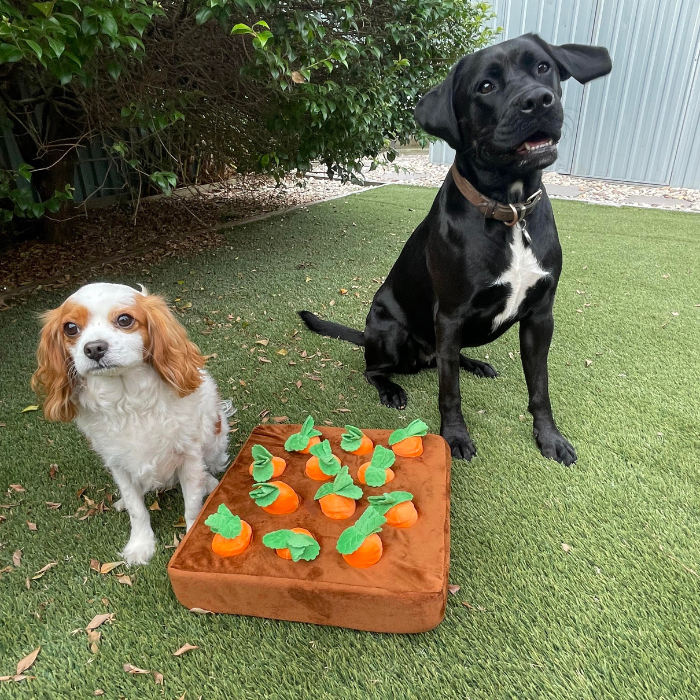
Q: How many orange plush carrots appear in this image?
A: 12